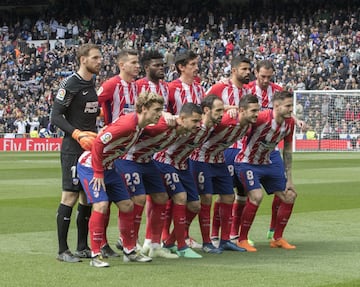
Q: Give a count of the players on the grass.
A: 11